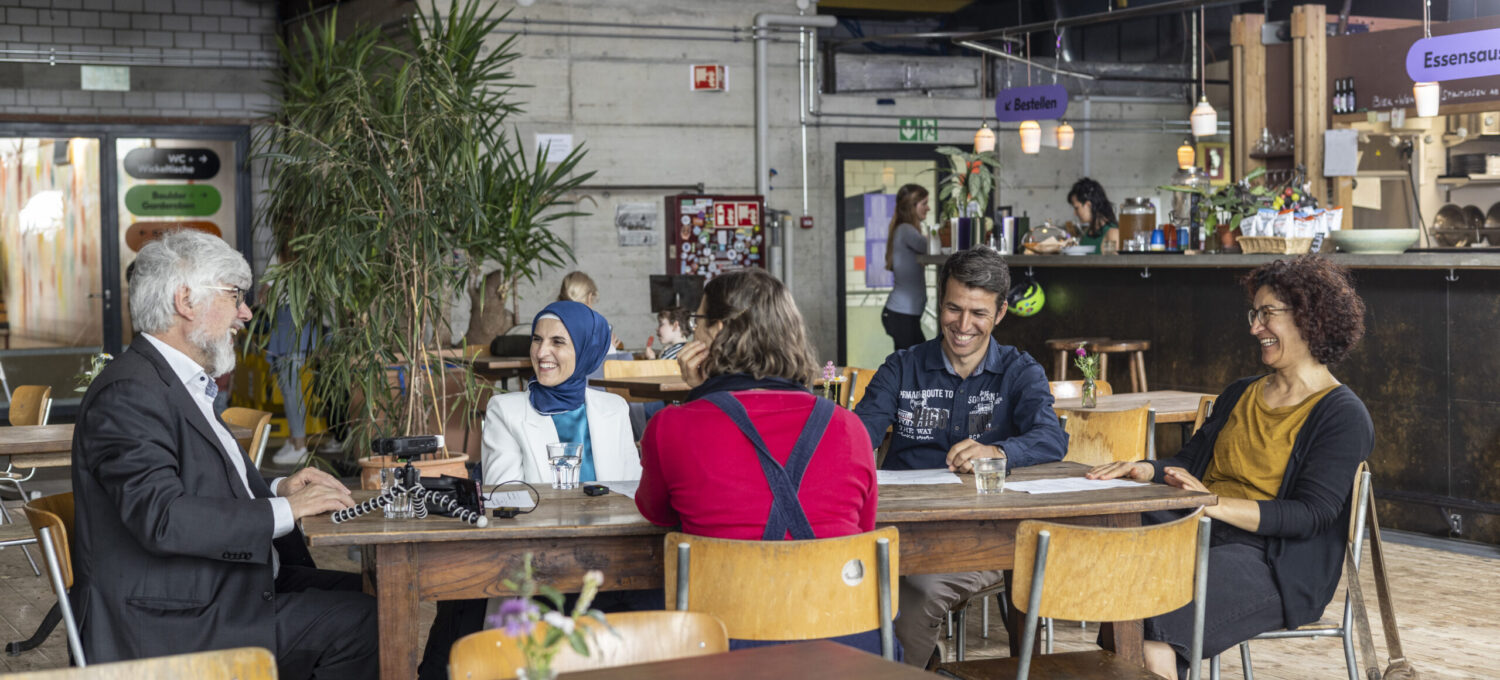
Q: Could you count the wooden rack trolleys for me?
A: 0